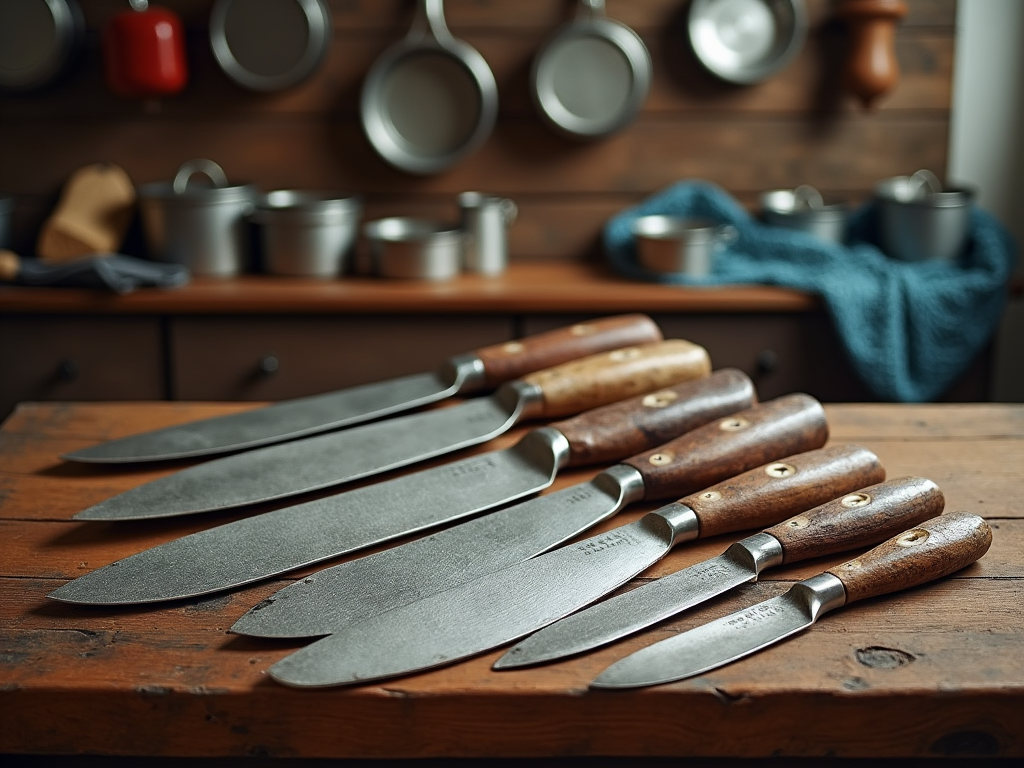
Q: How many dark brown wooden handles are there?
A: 6